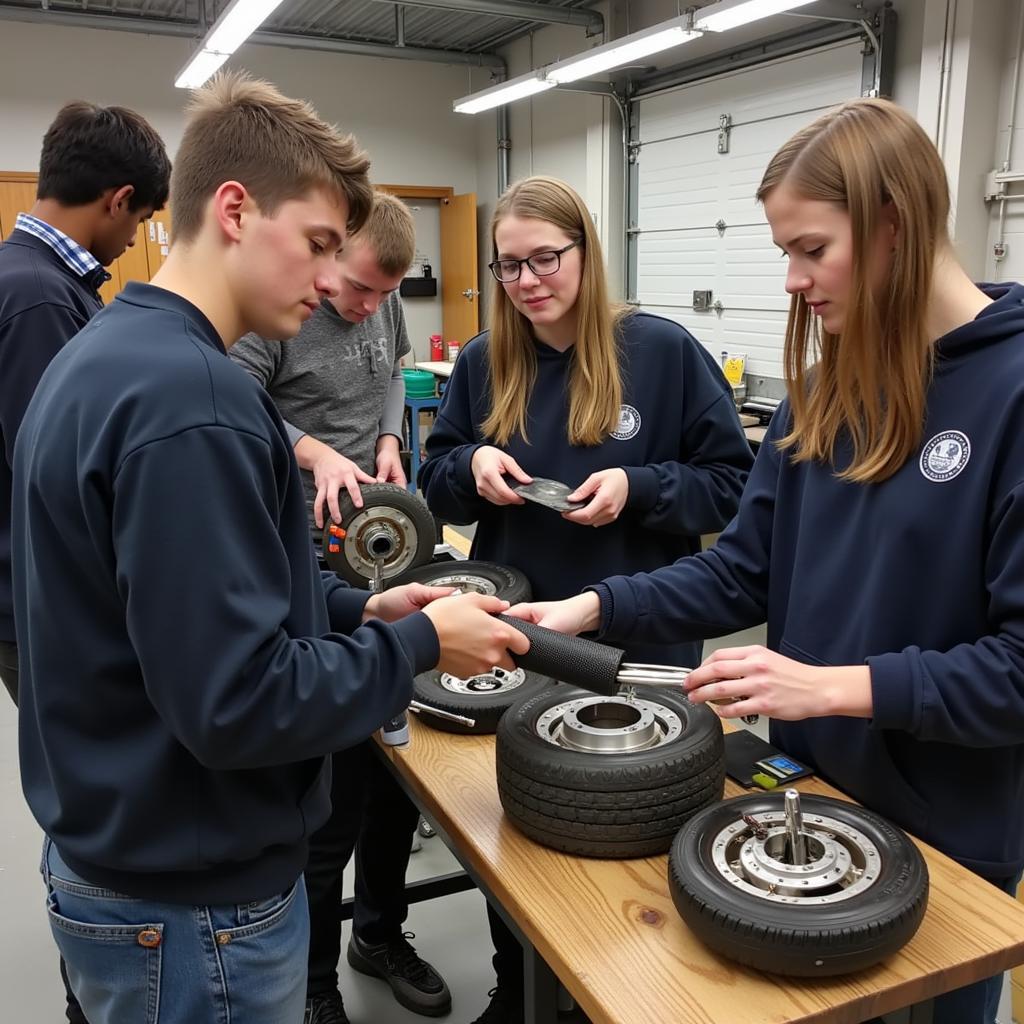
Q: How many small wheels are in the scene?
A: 5